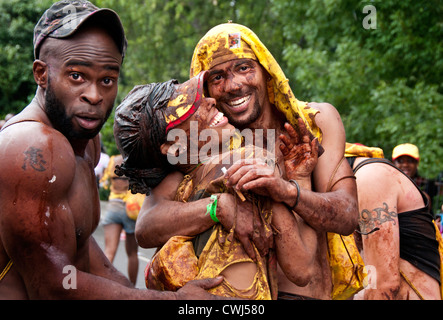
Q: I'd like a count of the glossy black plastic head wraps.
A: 1